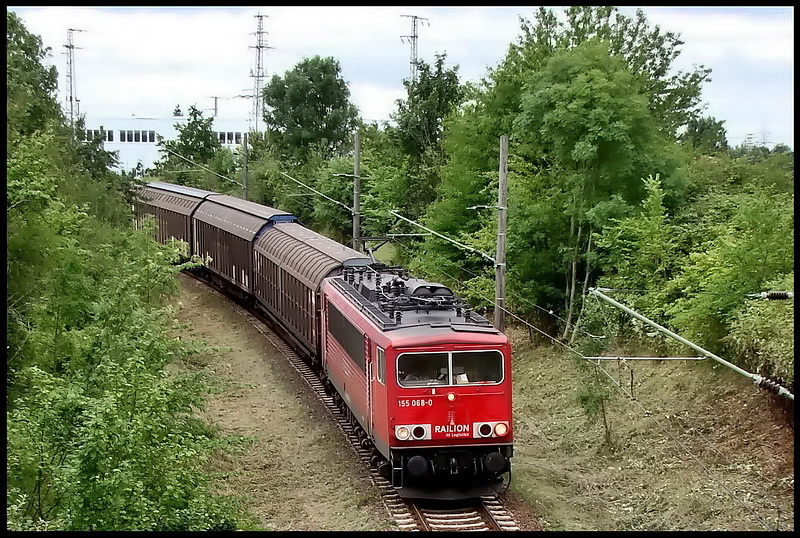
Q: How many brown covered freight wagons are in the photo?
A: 3